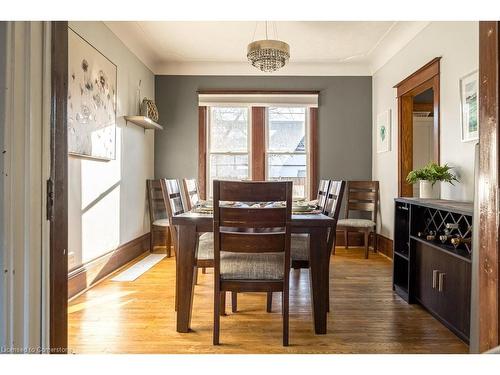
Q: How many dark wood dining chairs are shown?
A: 7